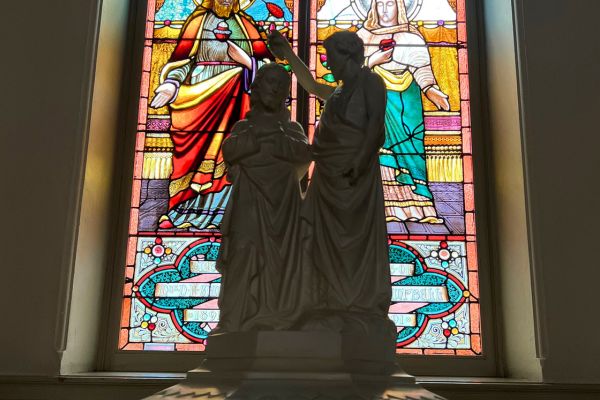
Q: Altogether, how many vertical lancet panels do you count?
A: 2